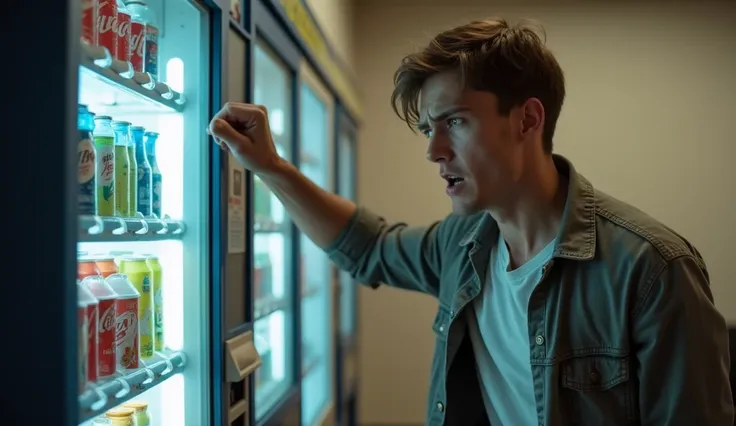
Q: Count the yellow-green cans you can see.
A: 2